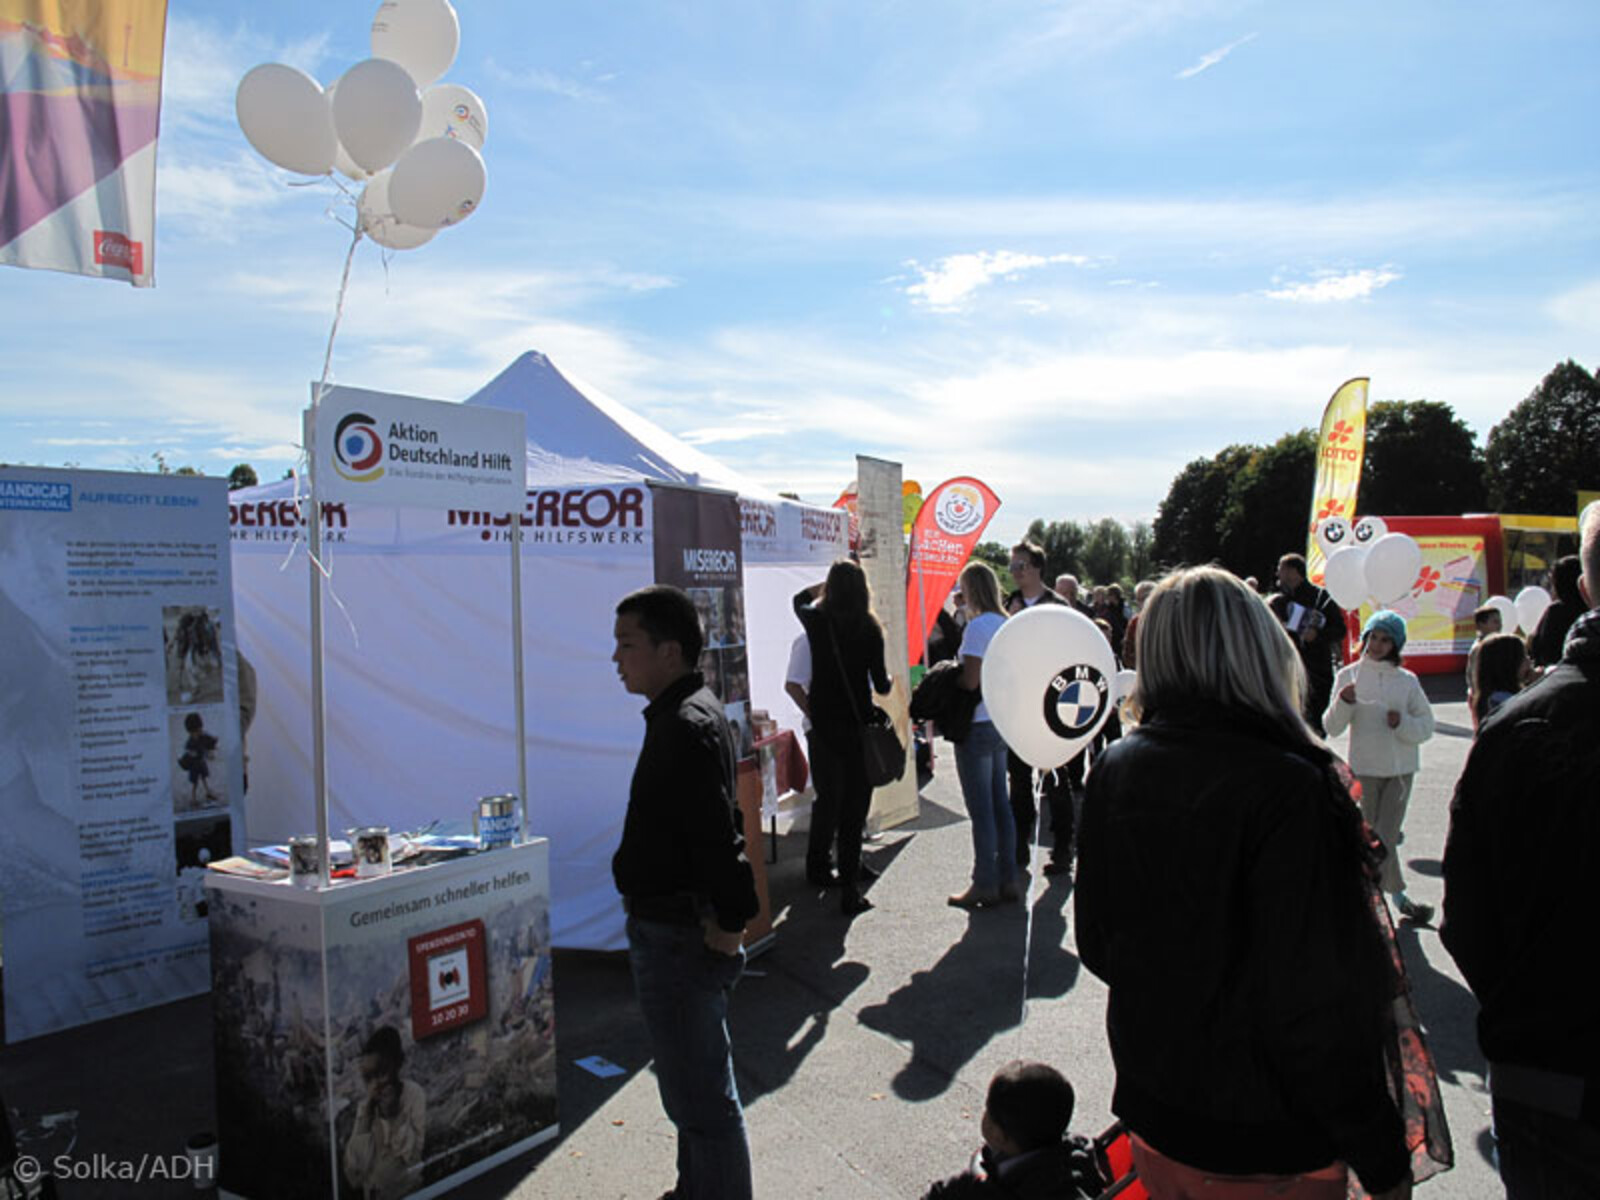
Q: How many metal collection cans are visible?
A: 3